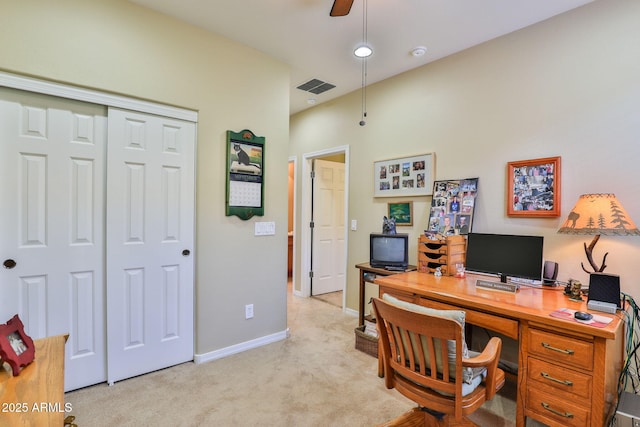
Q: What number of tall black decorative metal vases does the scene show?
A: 0